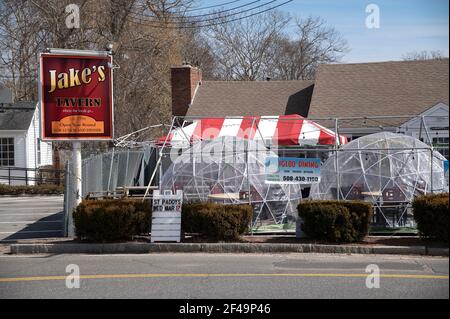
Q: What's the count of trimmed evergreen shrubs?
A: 4